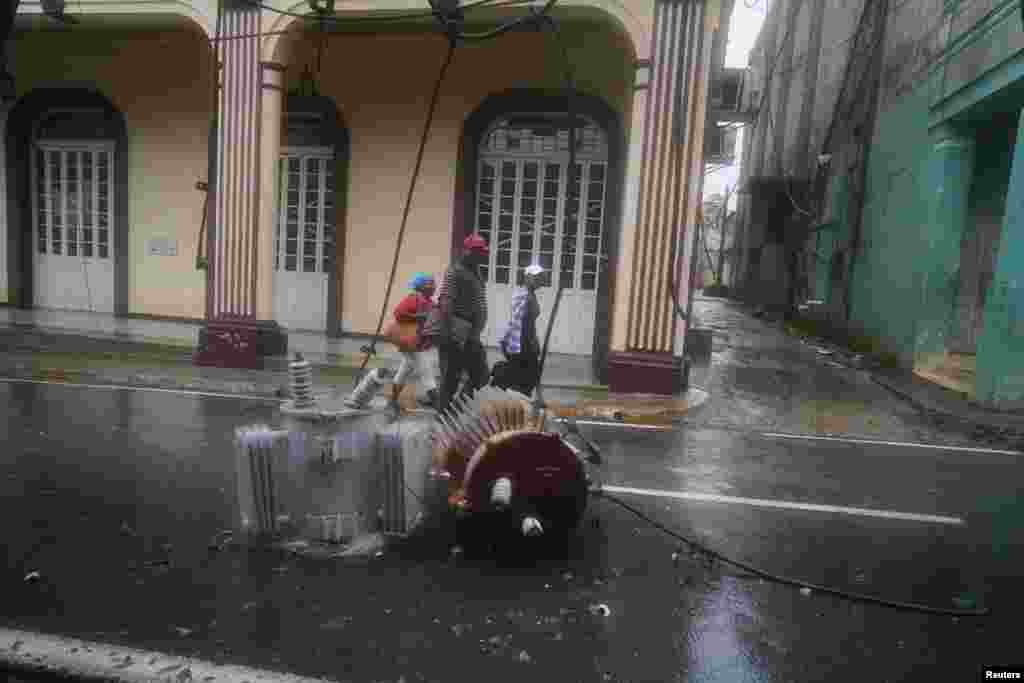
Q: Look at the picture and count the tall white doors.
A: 3